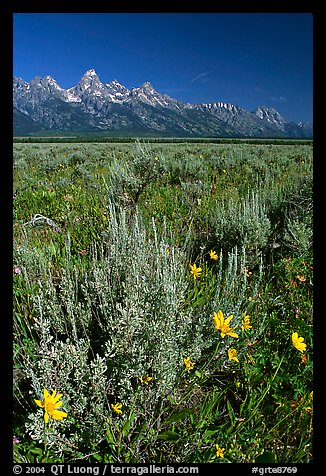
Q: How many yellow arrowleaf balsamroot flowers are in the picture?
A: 11